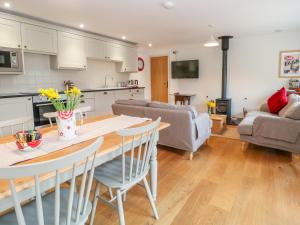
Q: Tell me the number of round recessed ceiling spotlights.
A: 4